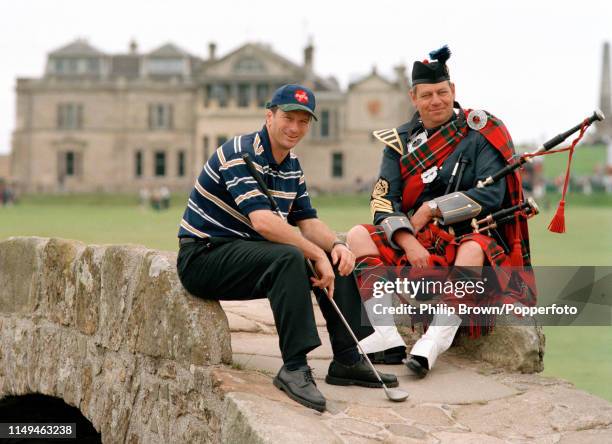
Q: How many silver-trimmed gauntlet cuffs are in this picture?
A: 2